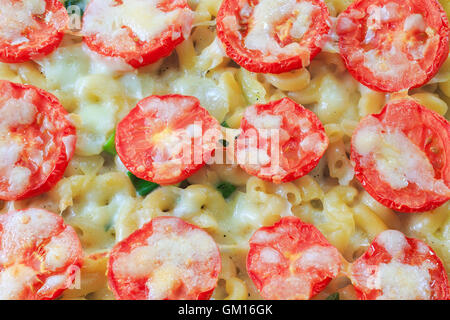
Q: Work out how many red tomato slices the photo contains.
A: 12